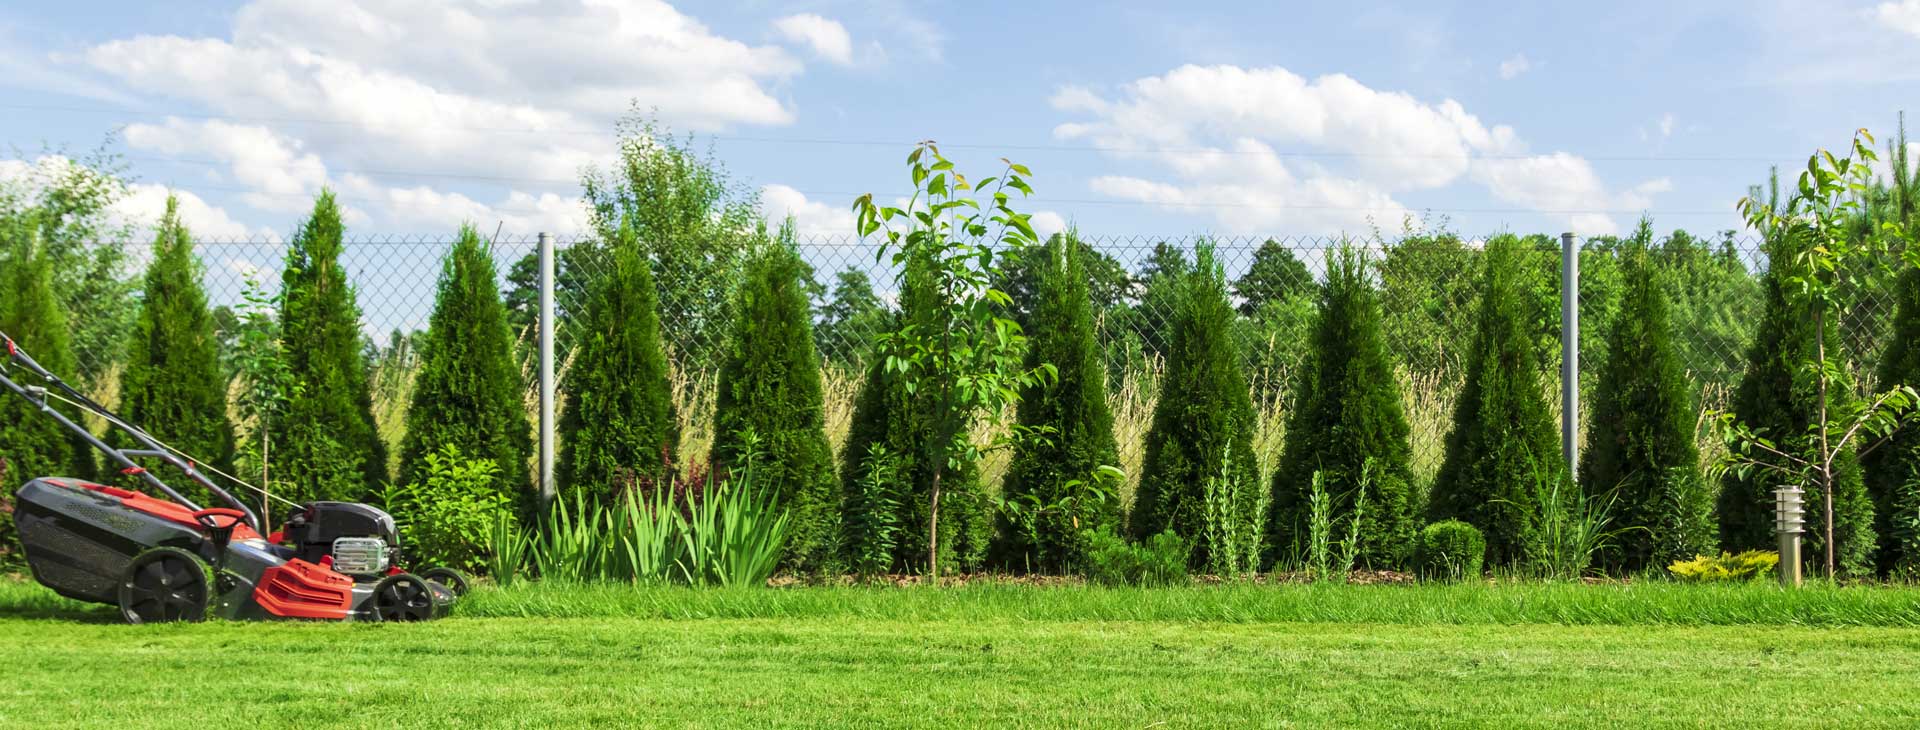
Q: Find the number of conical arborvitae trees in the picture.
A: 14